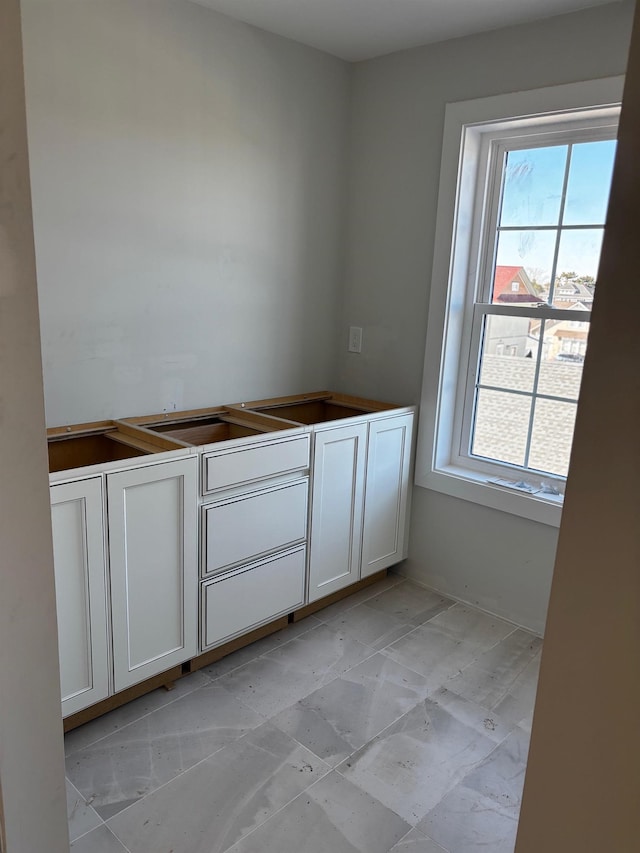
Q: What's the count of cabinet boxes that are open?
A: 3